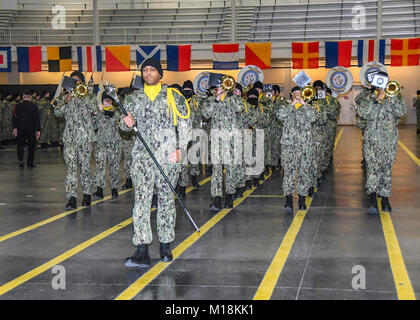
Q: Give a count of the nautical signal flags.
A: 13